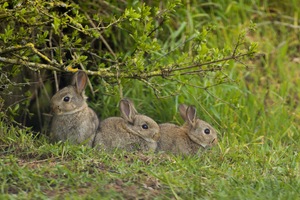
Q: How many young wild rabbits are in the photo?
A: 3